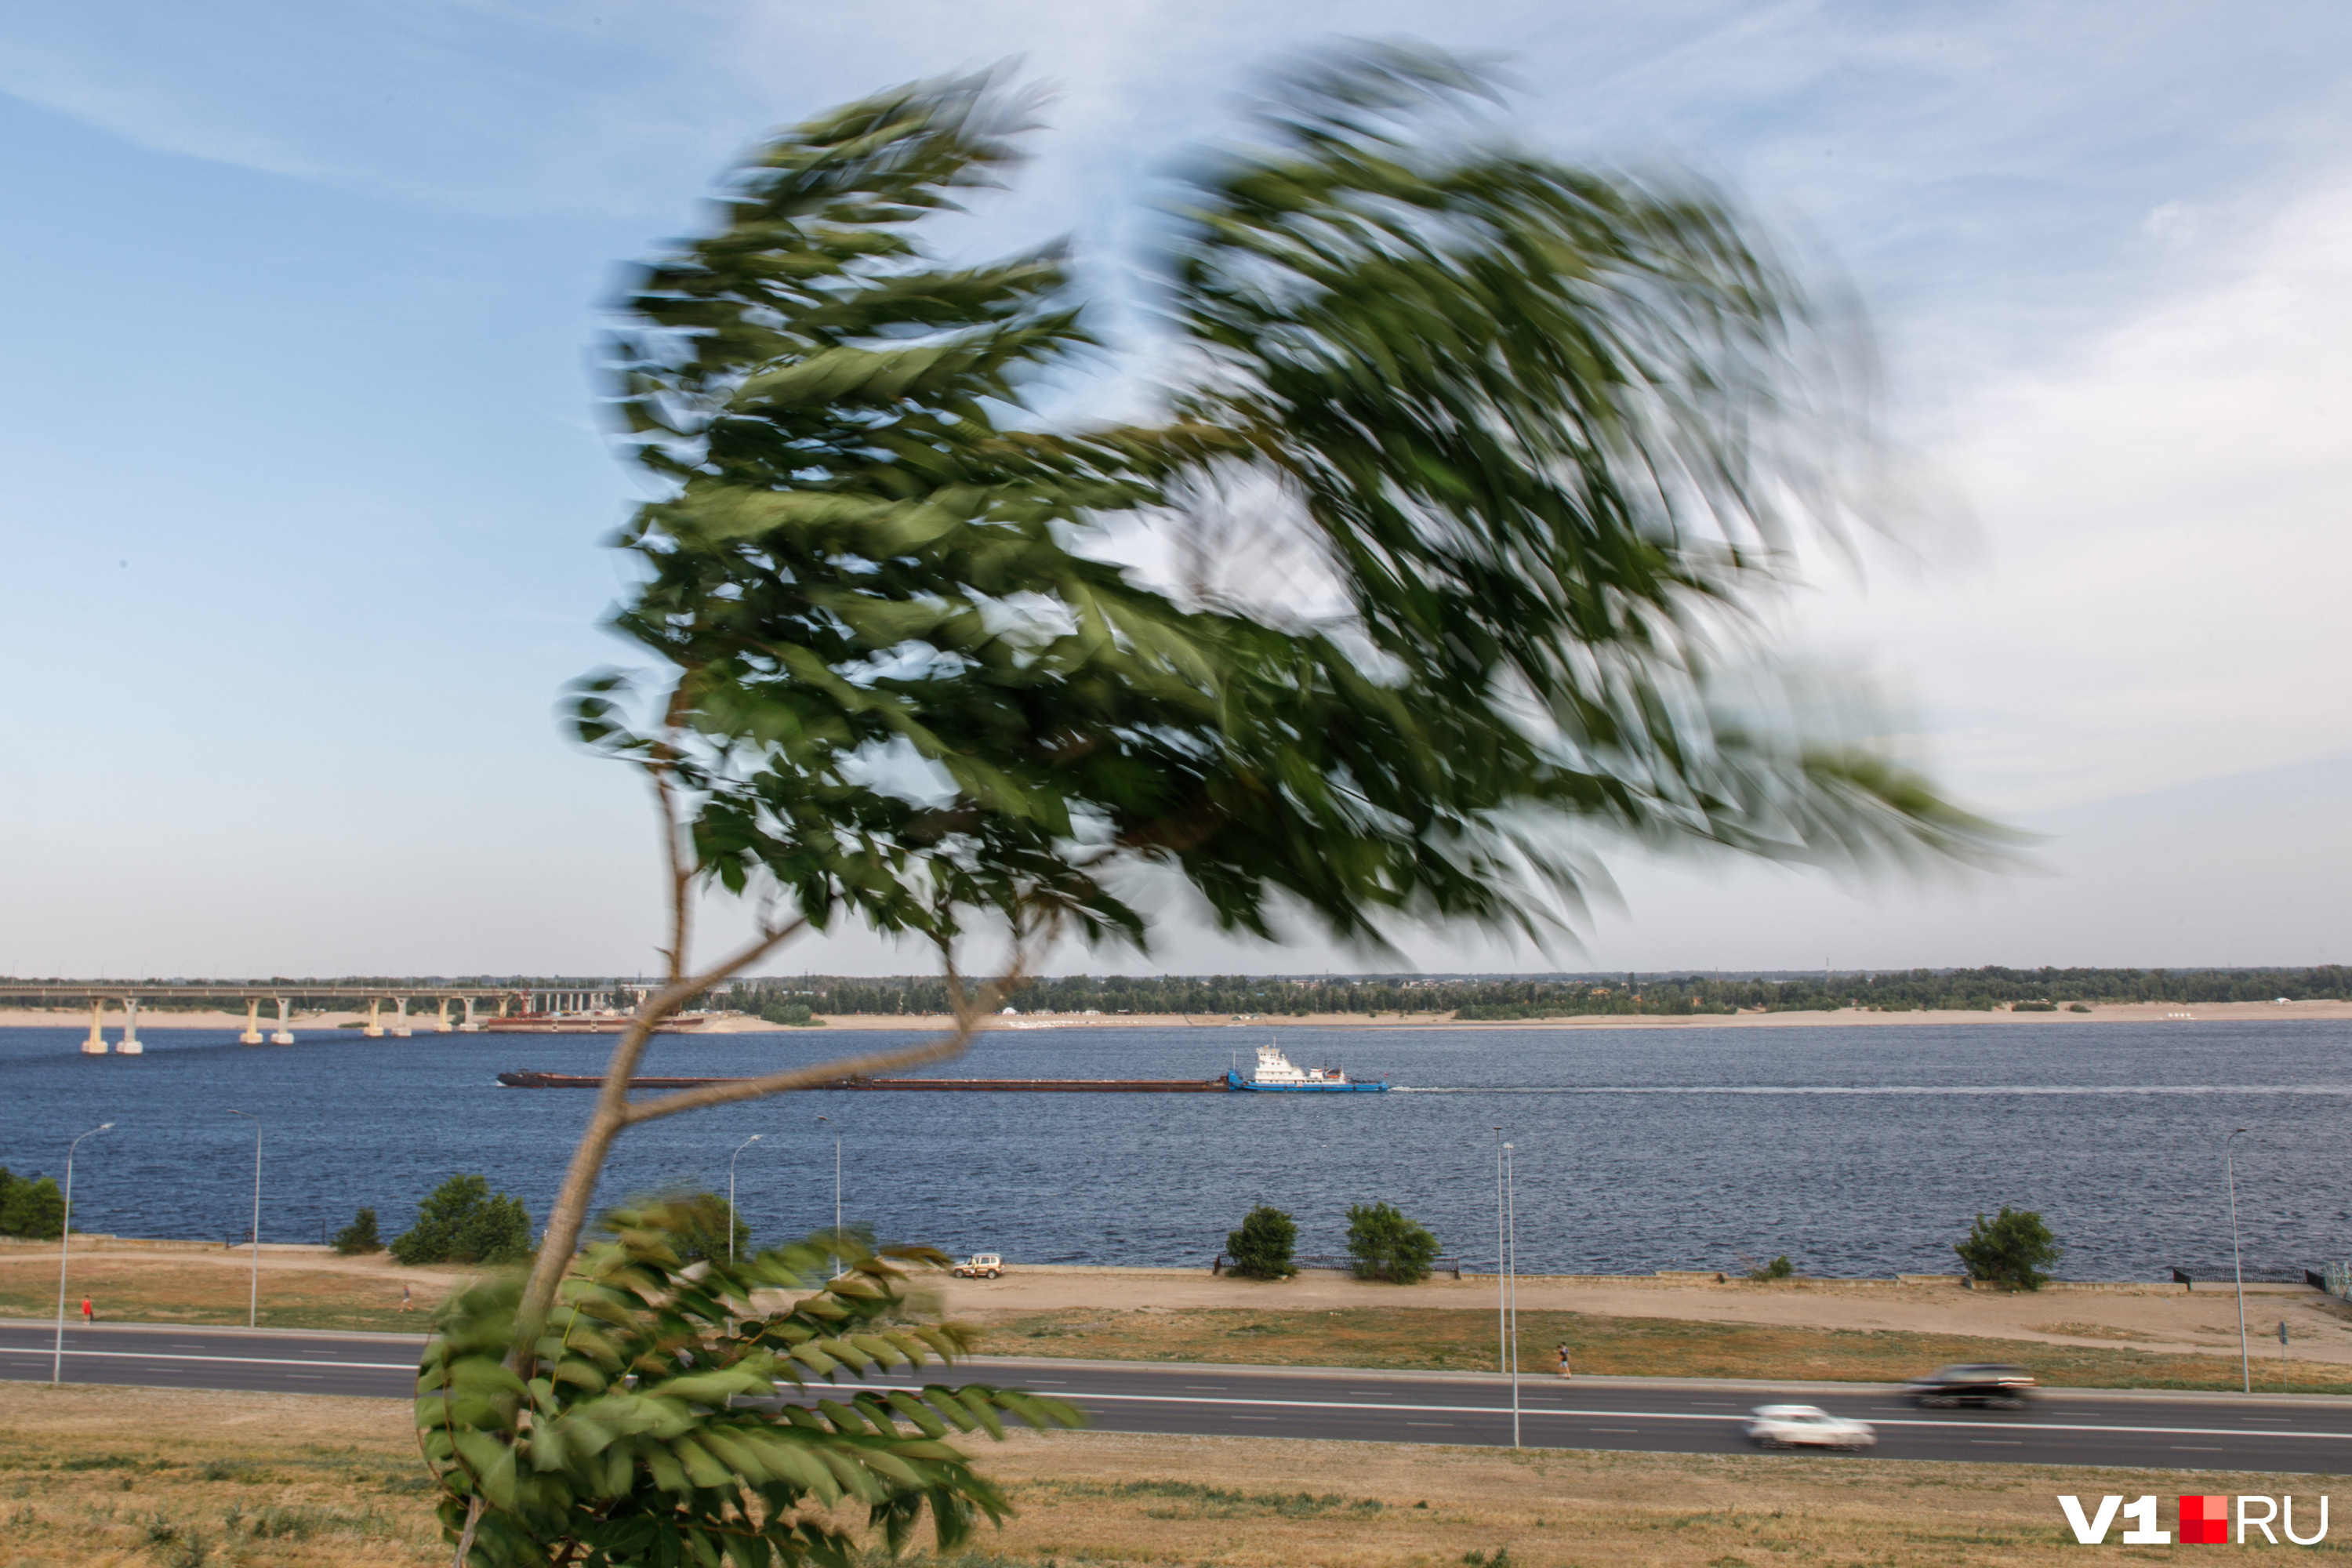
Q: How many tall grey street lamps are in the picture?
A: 7